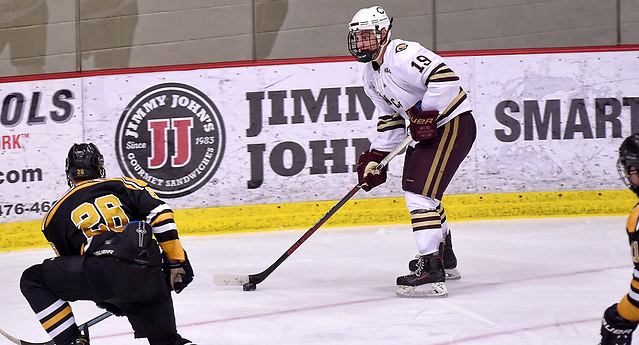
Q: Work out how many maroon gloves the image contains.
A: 2